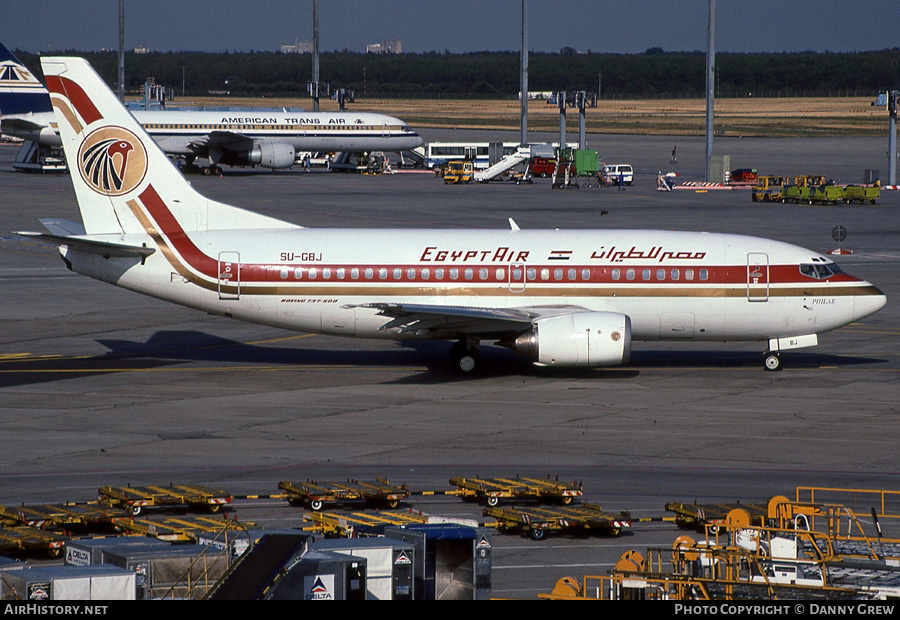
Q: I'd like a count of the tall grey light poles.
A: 4